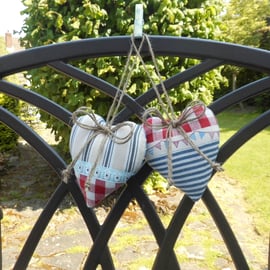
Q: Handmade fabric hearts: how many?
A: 2